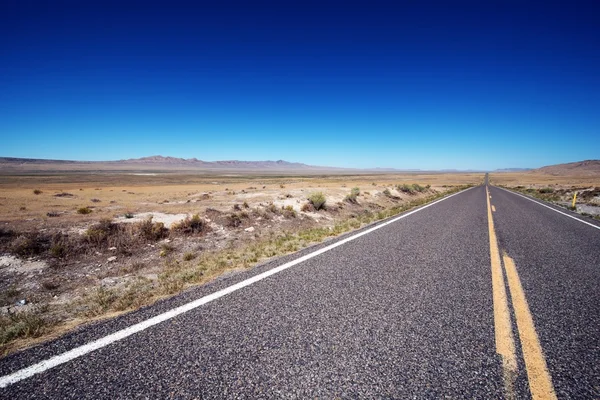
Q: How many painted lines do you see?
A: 4